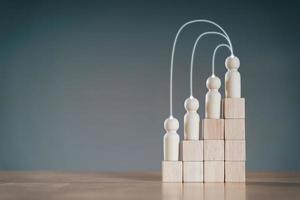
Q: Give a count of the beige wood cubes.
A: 10